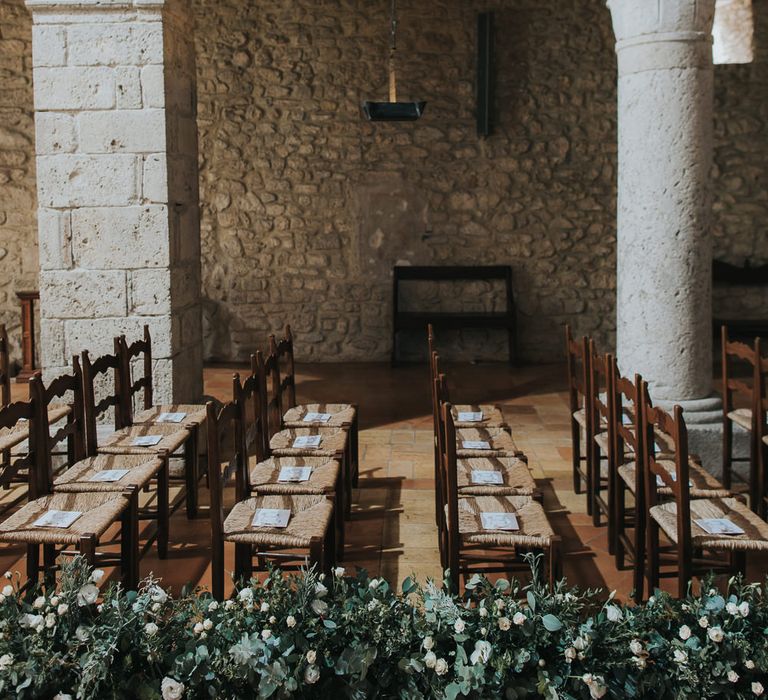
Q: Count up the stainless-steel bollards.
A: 0